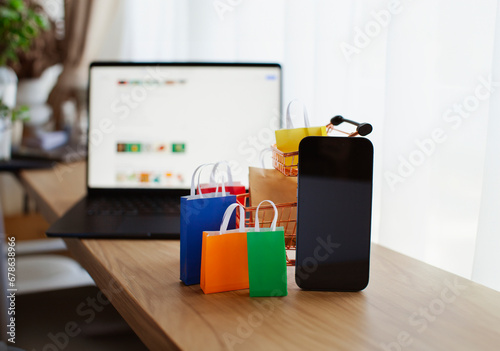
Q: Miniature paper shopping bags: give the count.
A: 6